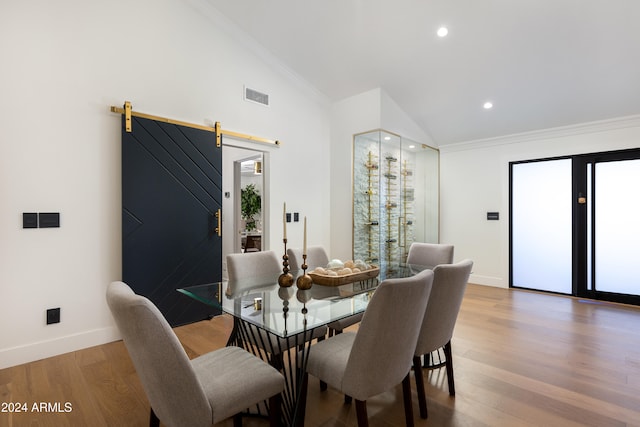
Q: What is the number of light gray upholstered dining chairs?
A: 6